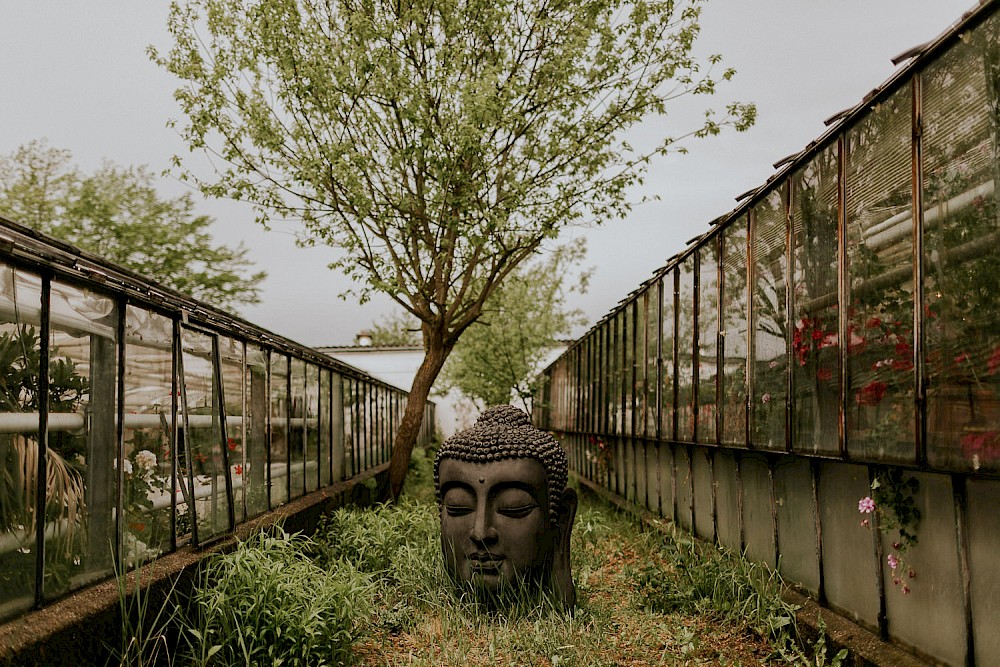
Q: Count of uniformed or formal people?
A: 0